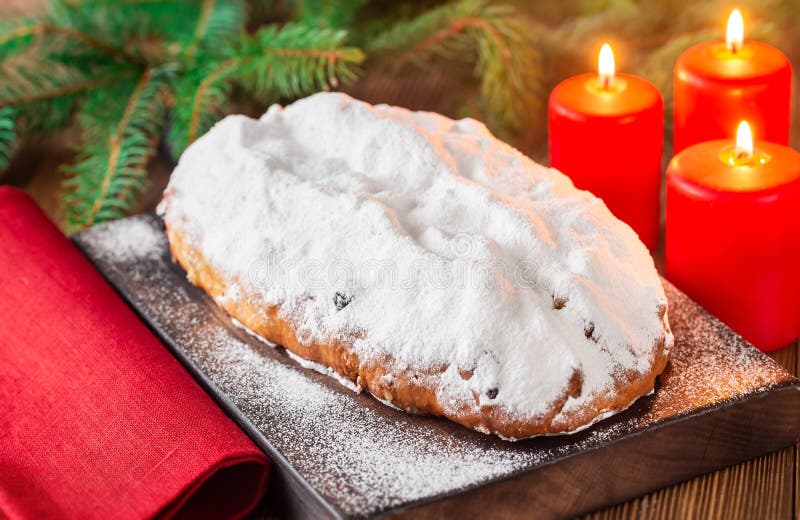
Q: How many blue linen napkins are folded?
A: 0